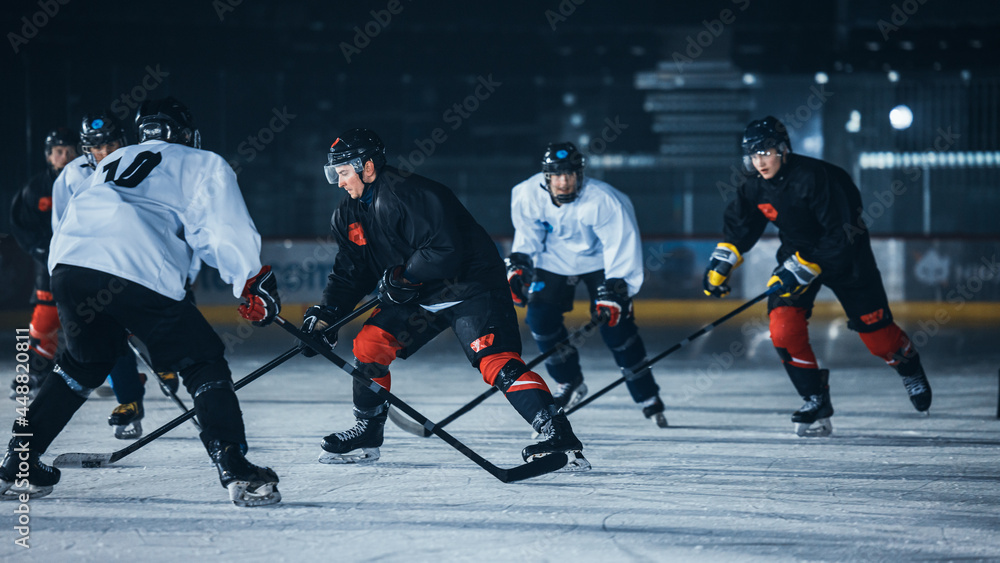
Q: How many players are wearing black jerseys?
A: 3